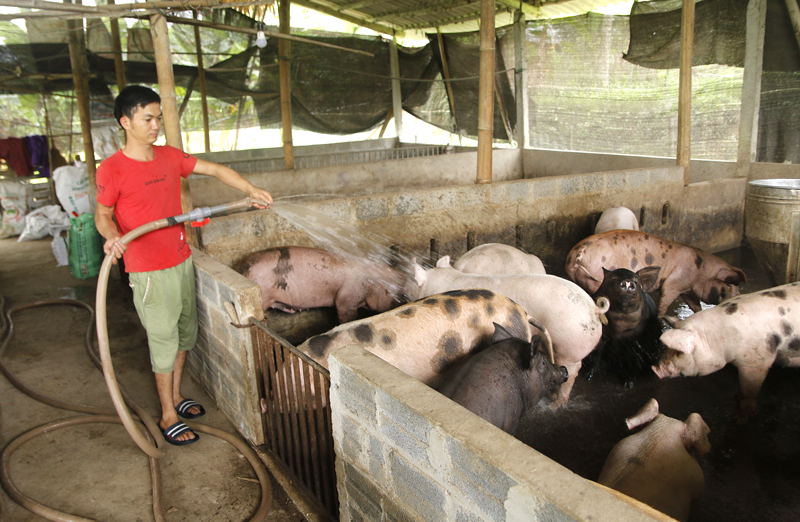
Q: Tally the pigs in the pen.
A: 10